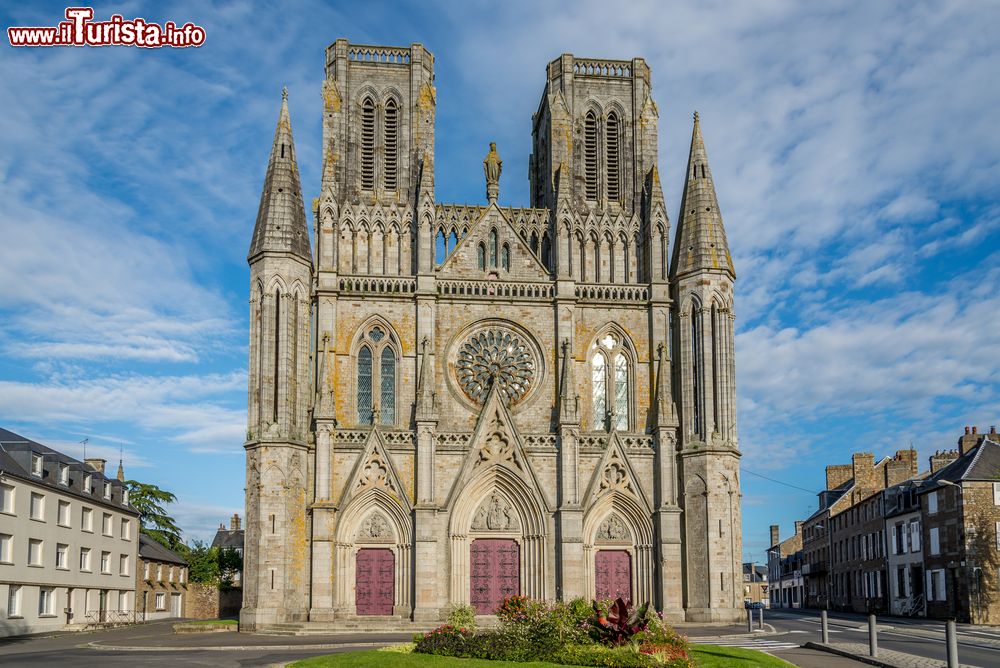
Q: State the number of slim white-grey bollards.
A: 5